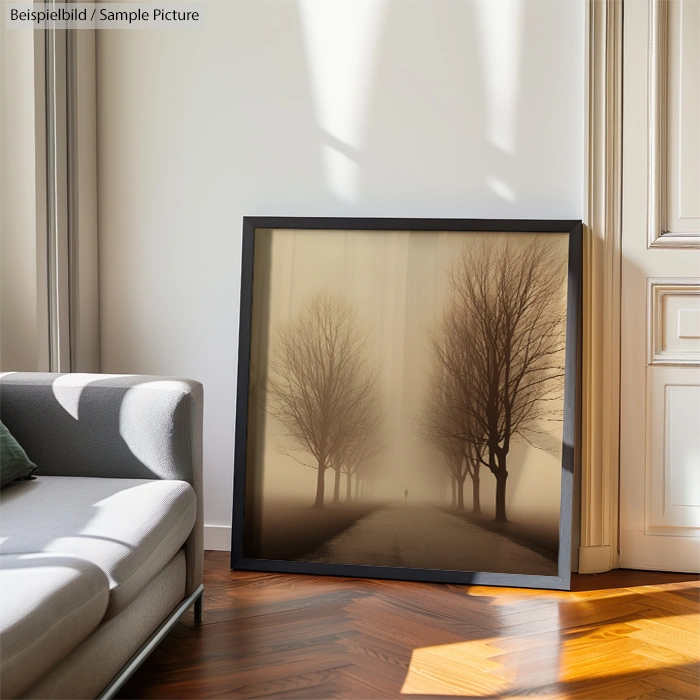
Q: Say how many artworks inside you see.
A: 1